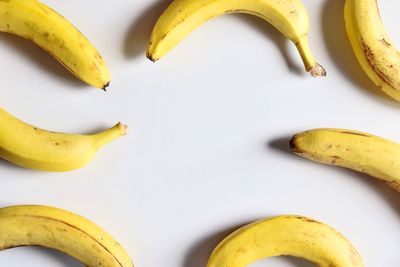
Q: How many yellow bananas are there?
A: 7